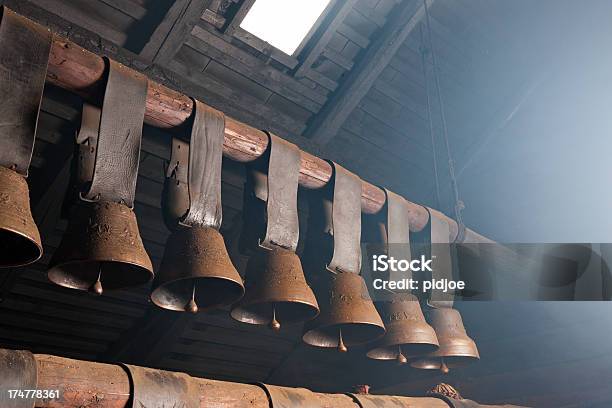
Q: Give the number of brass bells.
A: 7